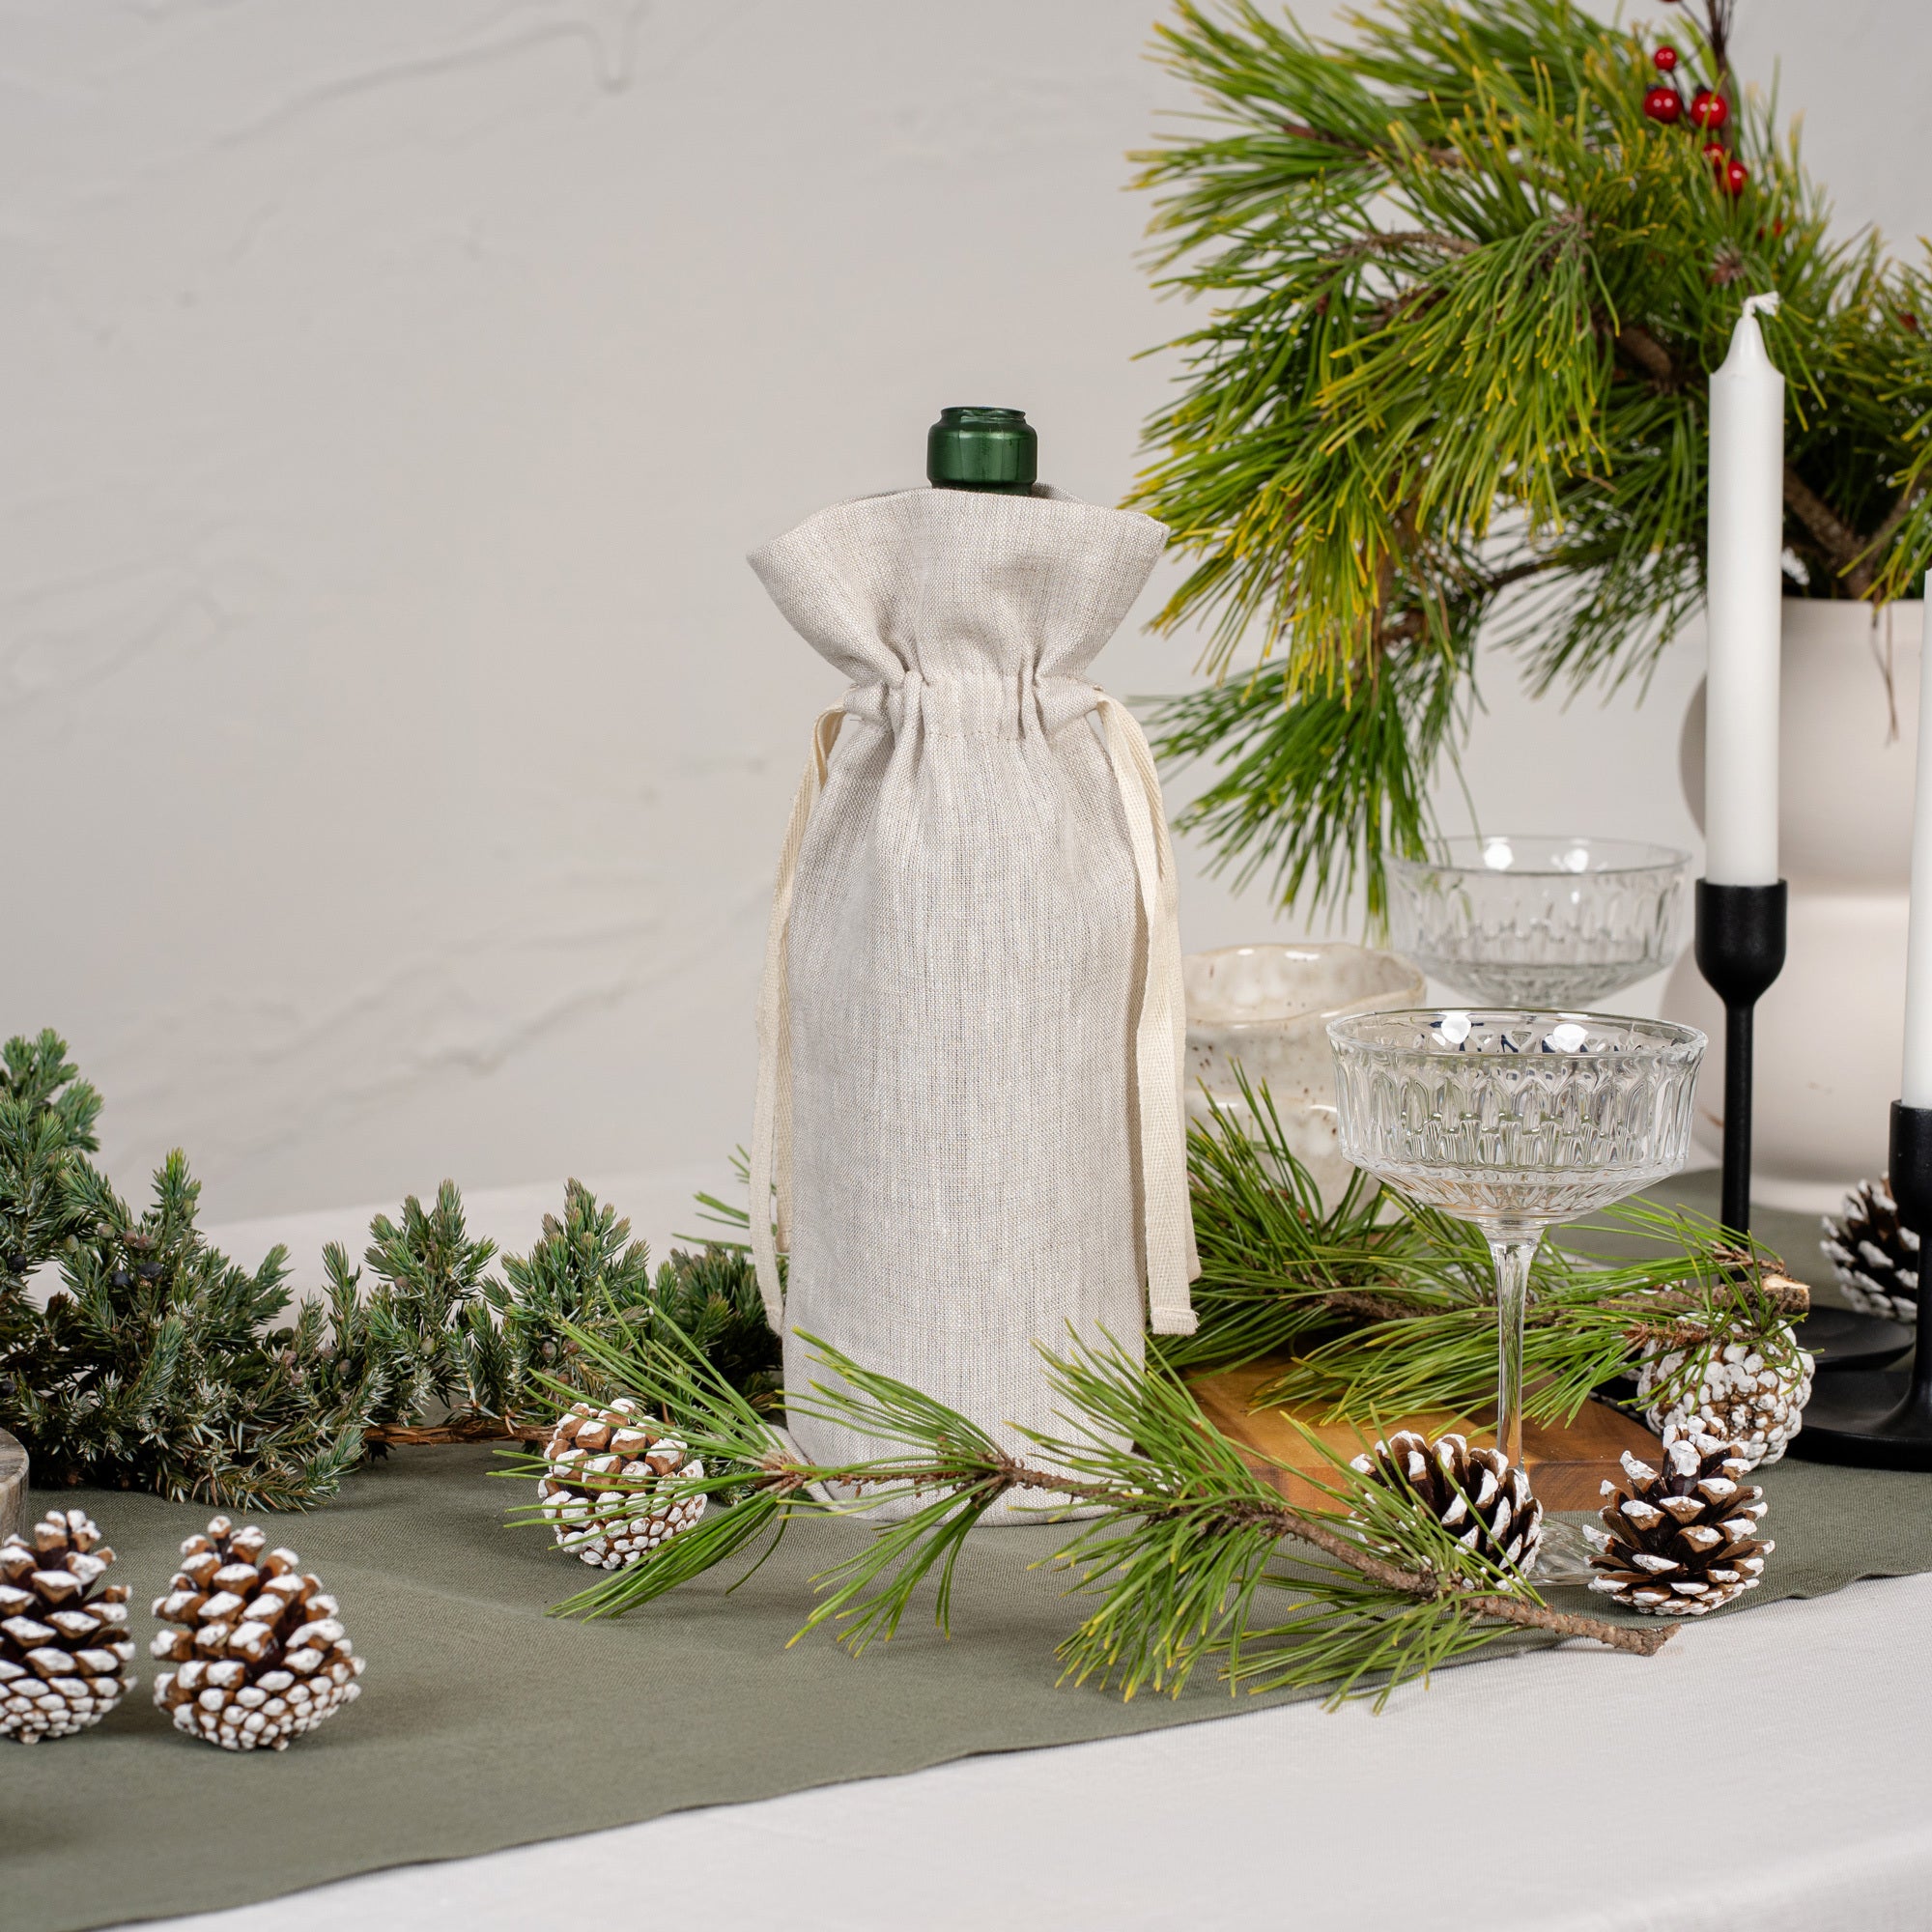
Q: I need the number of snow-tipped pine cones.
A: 7